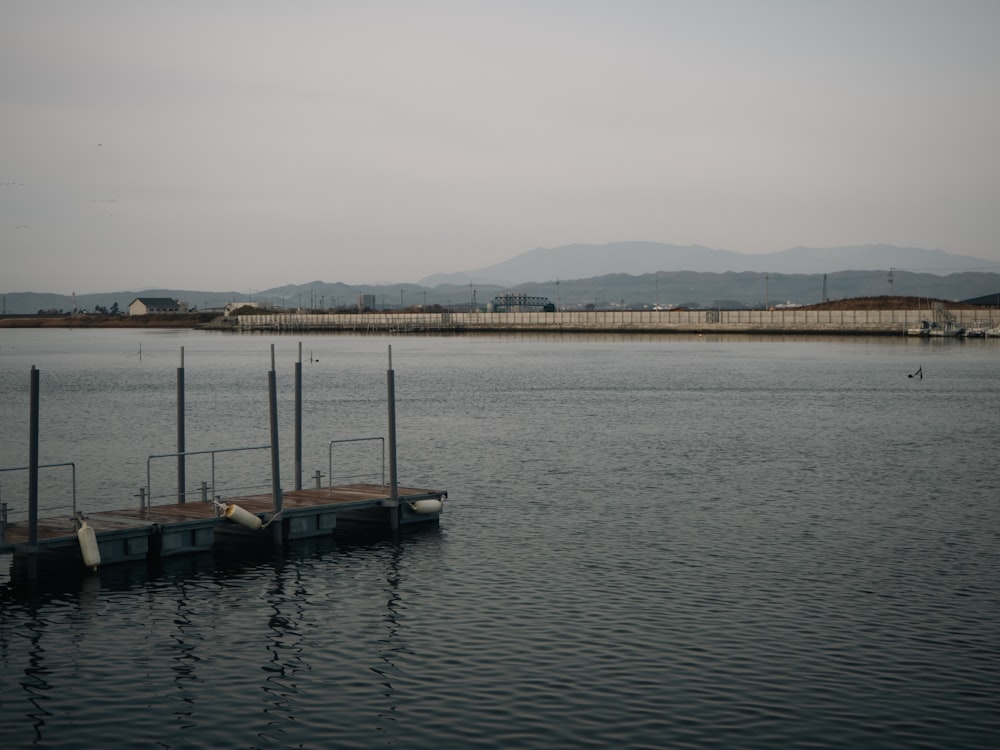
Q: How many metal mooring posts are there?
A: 5